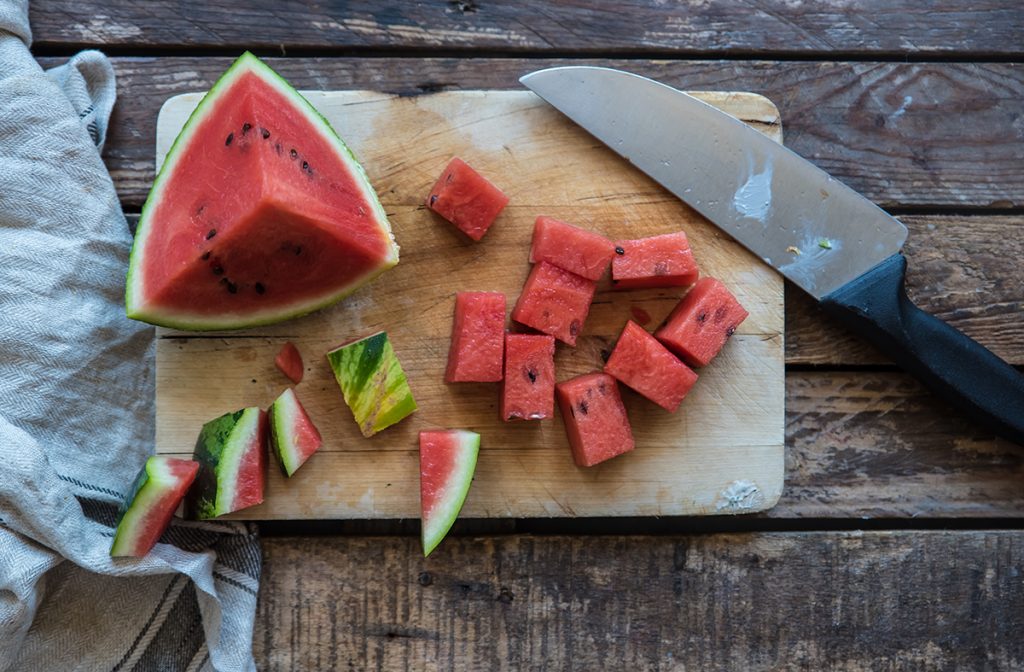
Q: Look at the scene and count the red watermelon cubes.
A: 9